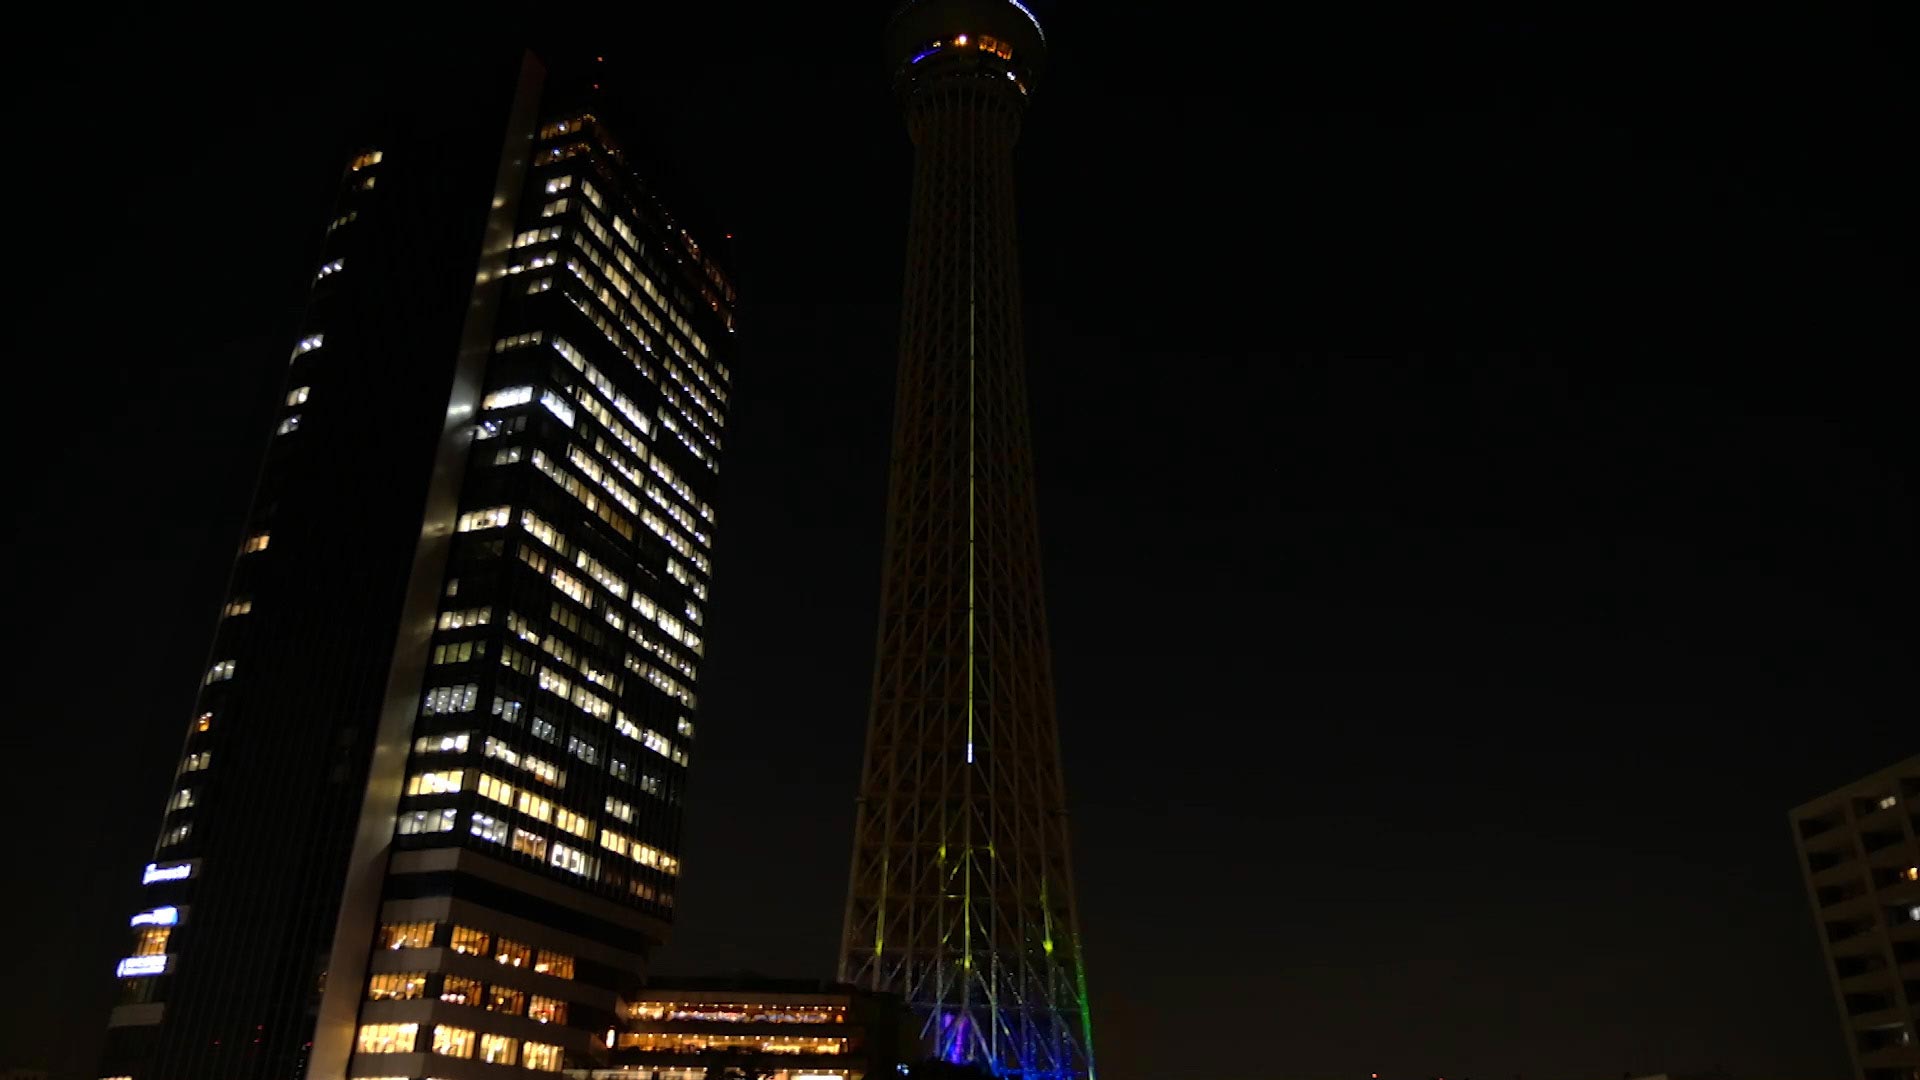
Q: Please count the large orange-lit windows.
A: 12